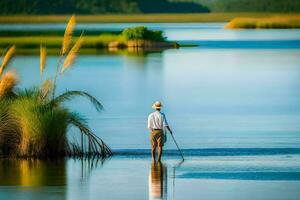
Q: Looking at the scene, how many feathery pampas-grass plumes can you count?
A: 5